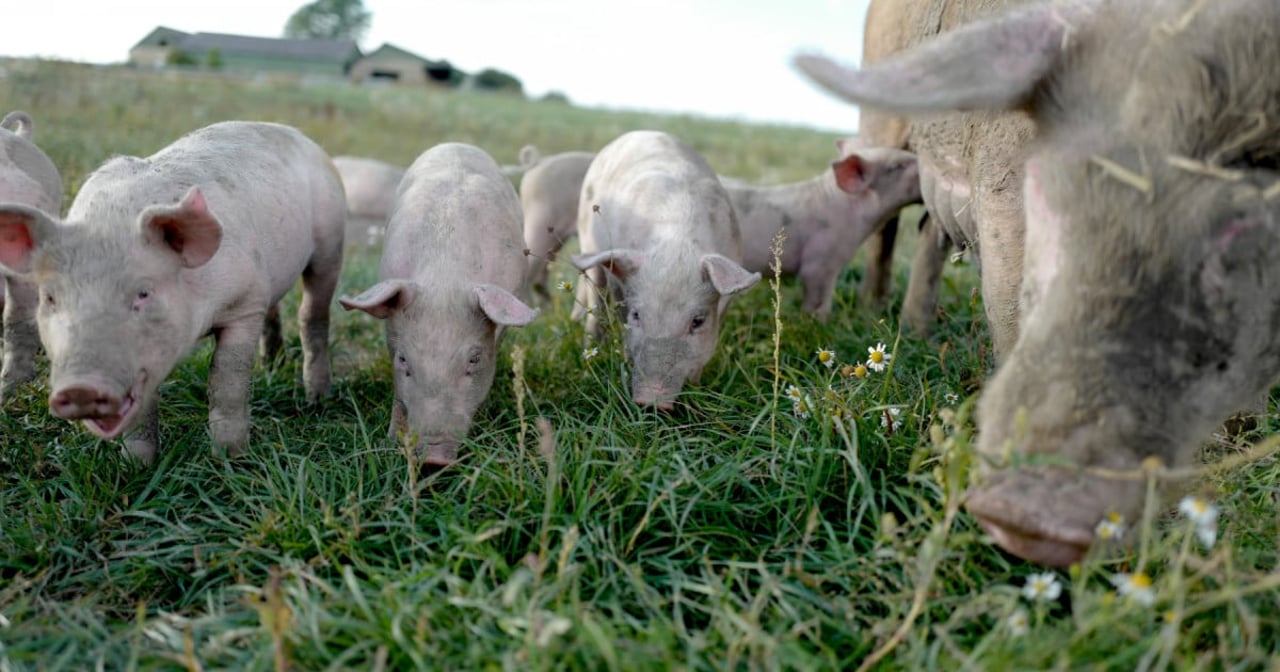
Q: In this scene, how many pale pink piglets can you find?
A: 7